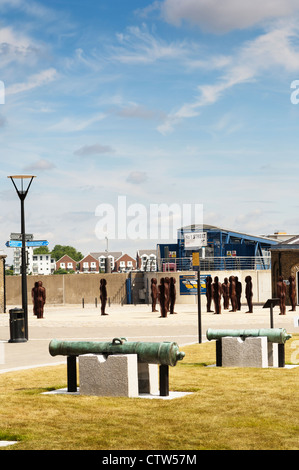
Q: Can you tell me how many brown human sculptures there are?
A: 15